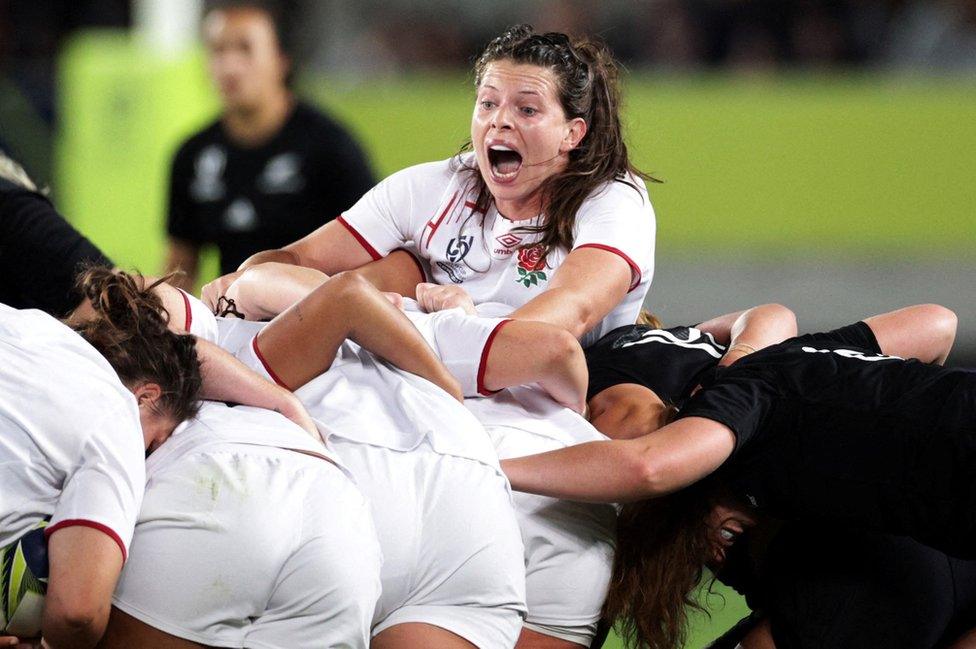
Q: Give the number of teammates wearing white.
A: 5